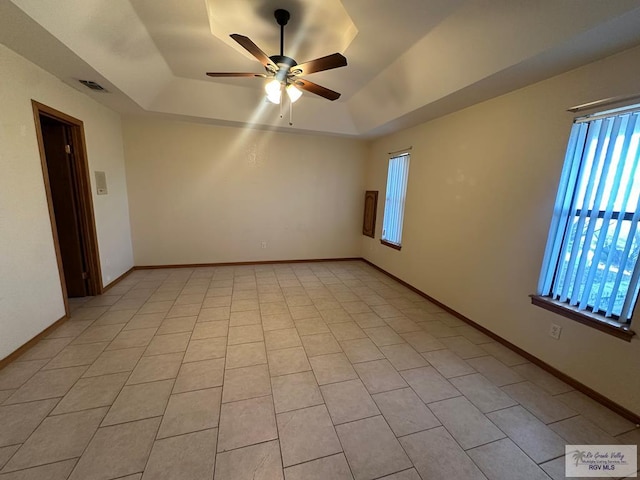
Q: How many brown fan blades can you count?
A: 4